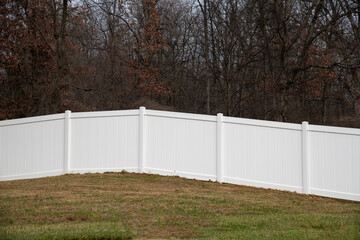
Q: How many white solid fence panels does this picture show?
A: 5